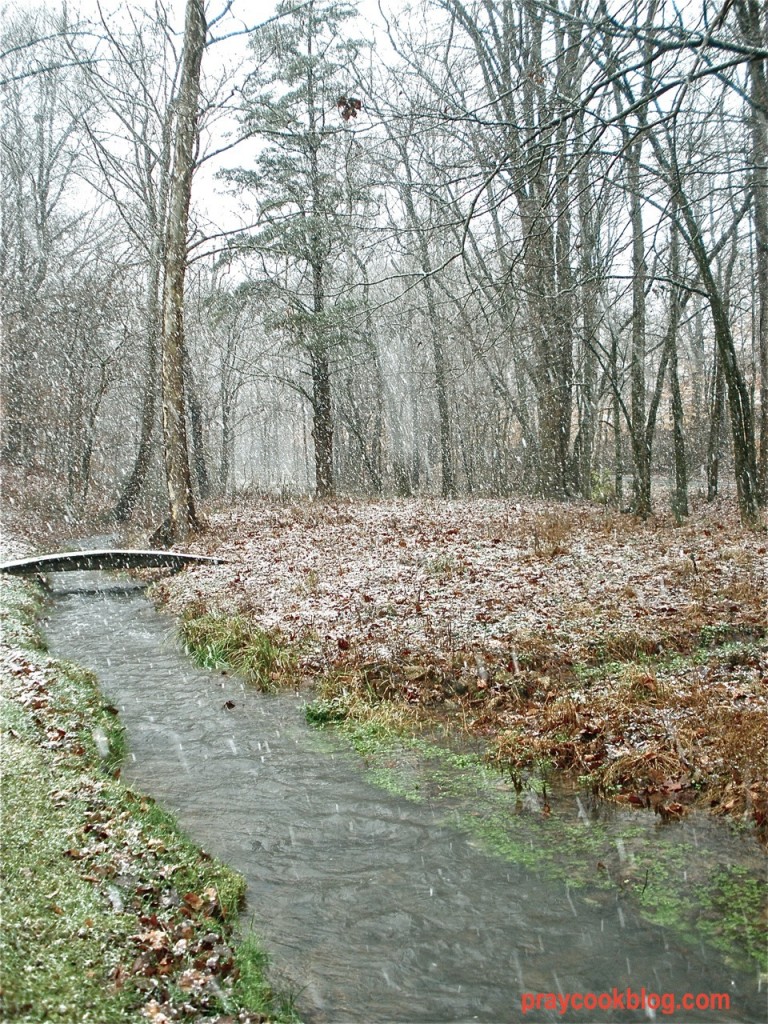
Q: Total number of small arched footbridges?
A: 1